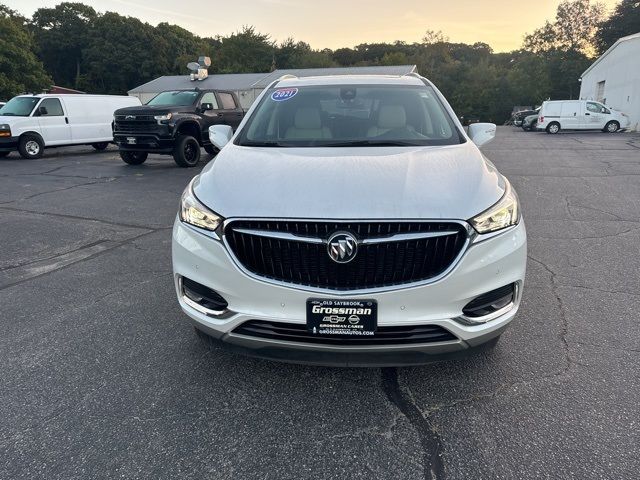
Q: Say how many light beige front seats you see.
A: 2